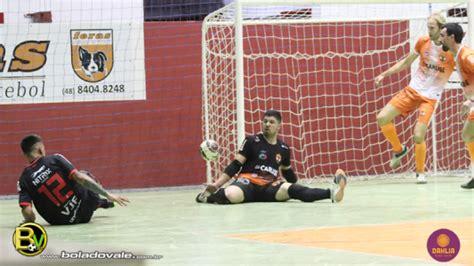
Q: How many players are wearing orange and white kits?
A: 2